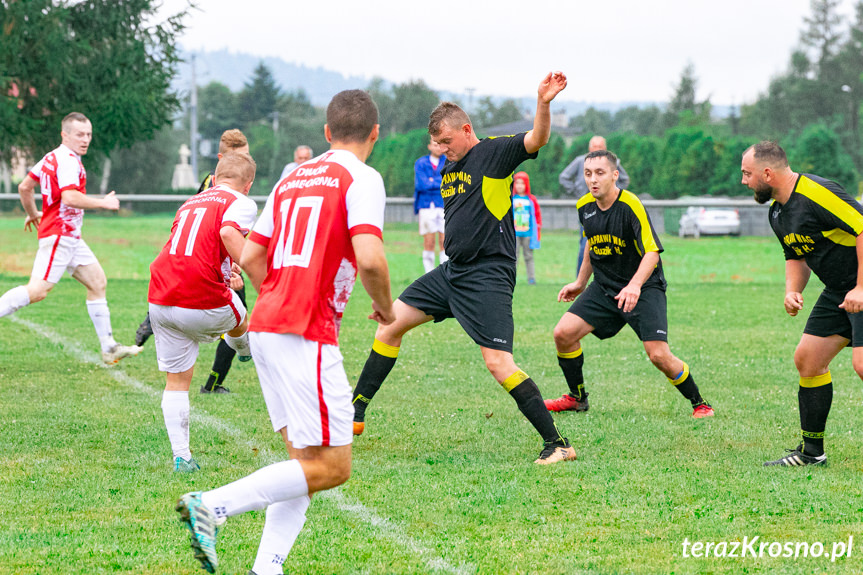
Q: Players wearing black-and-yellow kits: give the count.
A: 4